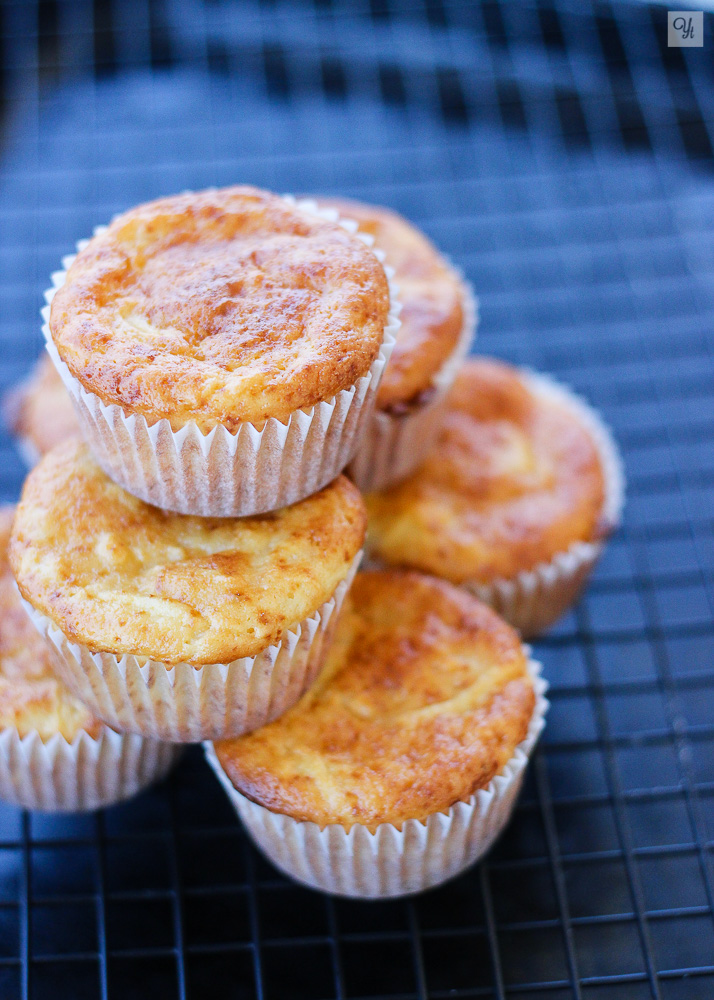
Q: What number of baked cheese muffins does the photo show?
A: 7